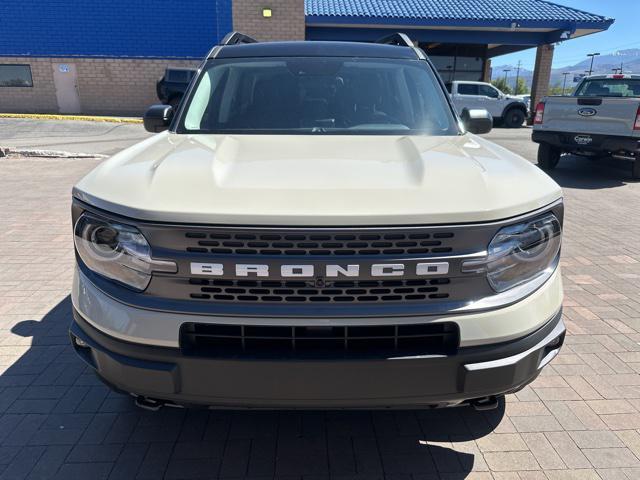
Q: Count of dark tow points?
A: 2